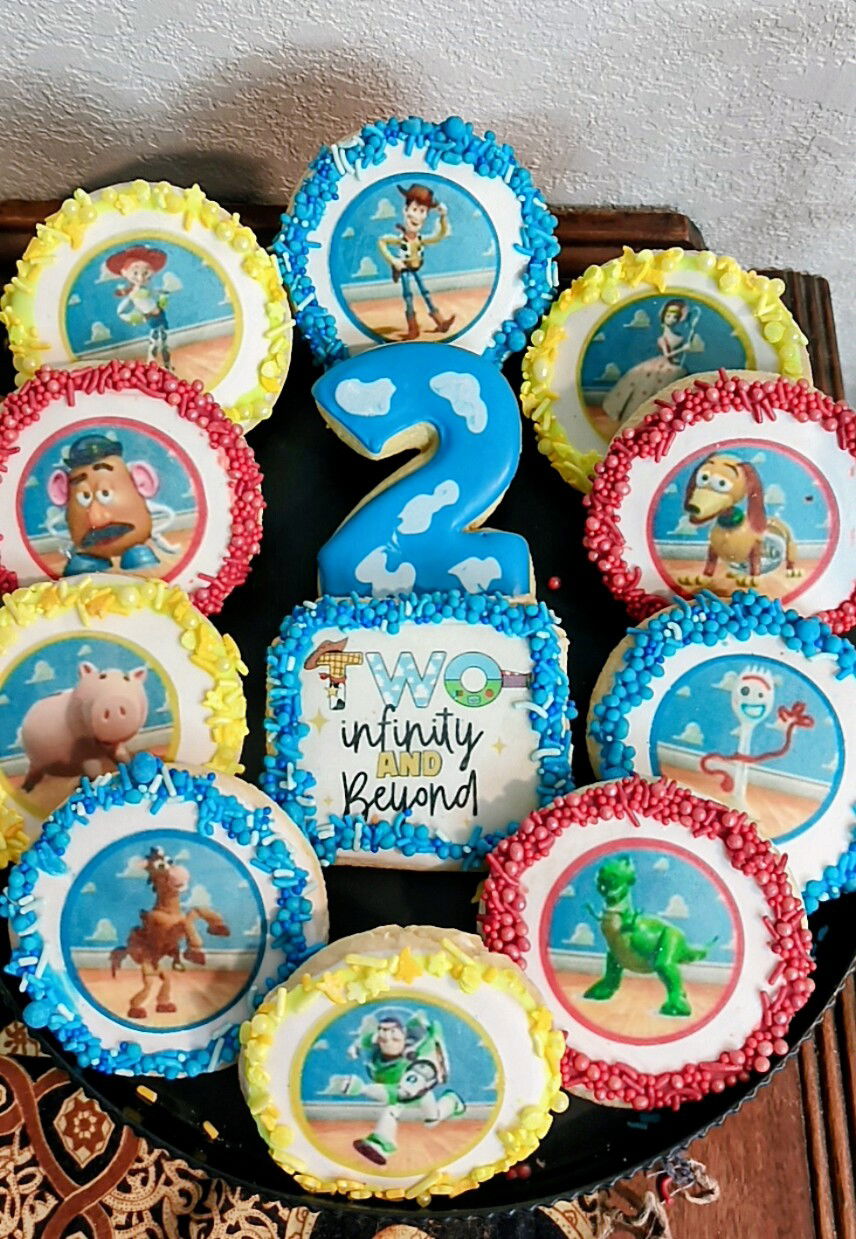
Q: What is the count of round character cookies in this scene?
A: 10